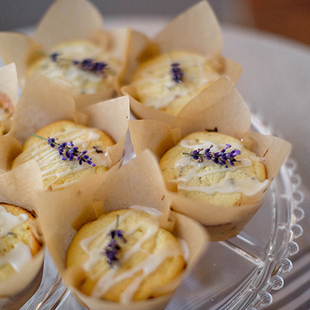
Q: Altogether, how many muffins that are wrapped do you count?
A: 7